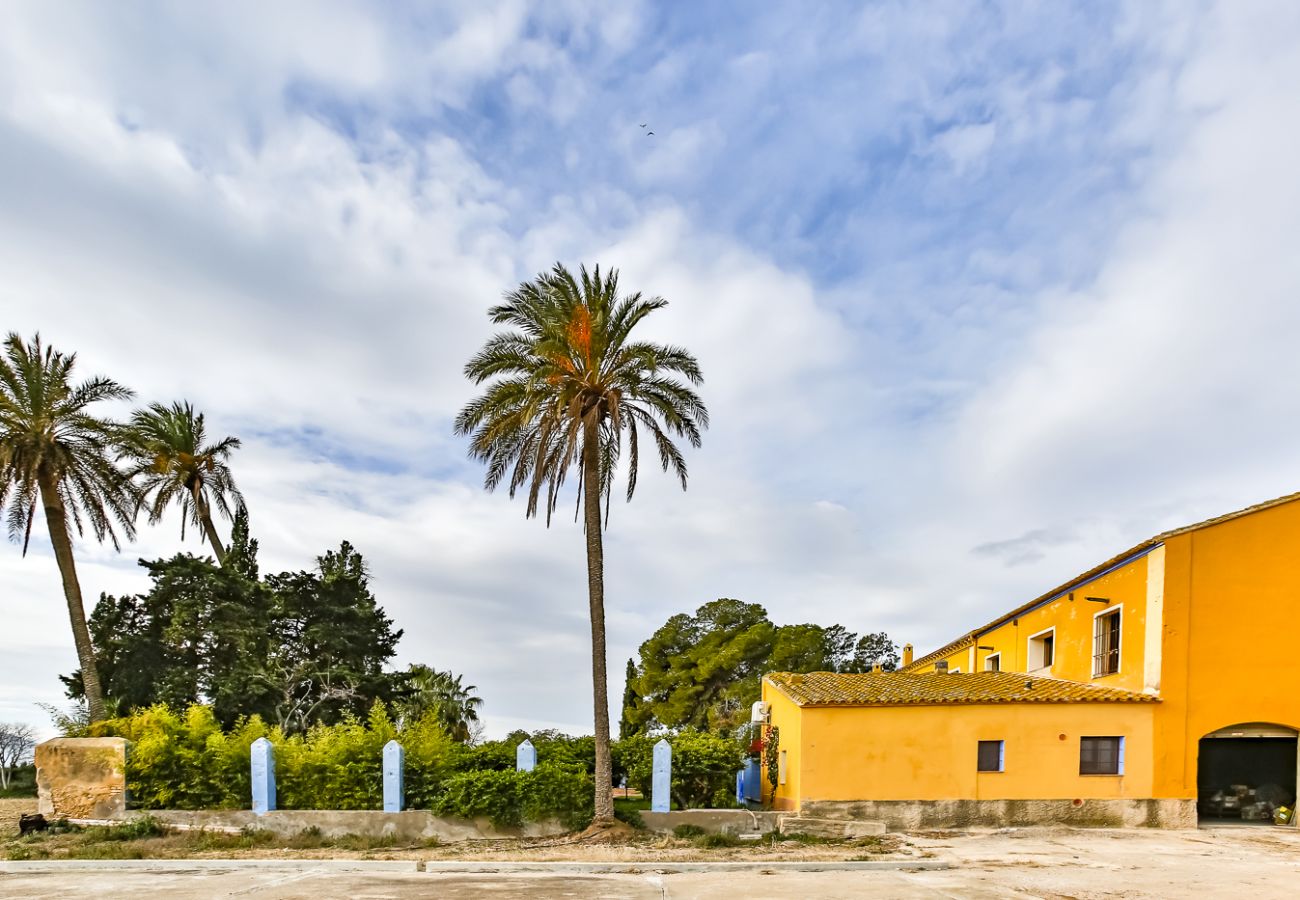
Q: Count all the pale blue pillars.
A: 4